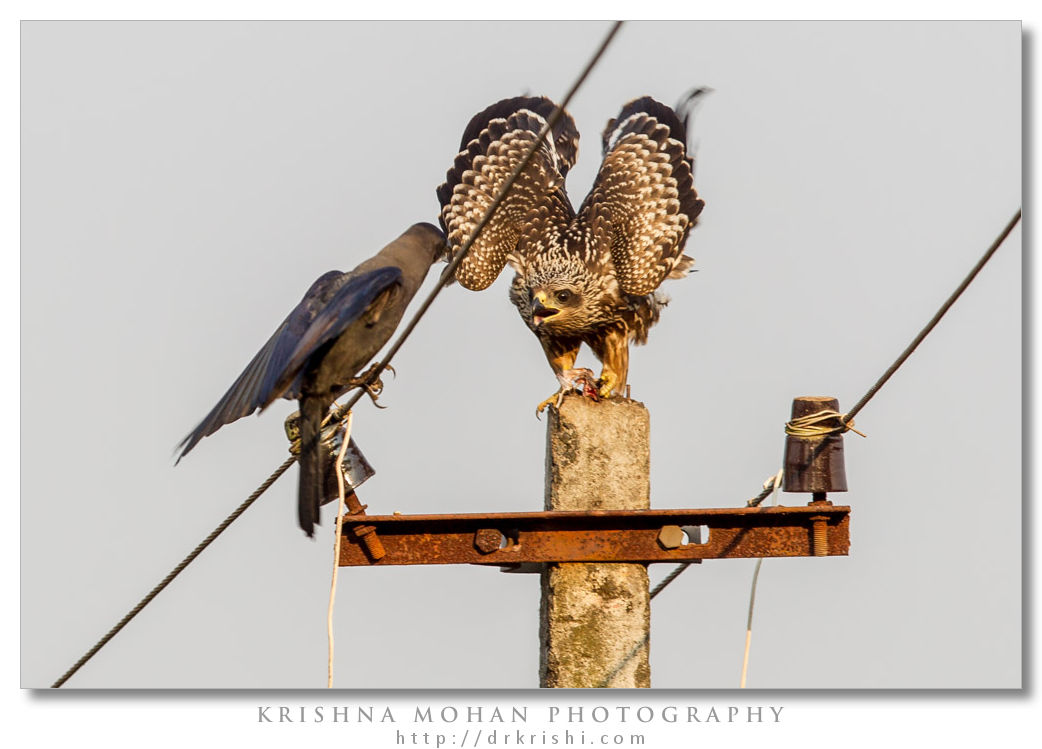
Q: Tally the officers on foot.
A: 0